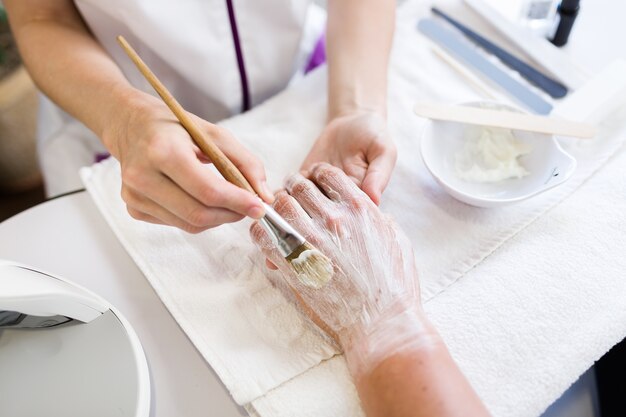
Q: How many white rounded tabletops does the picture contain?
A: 1